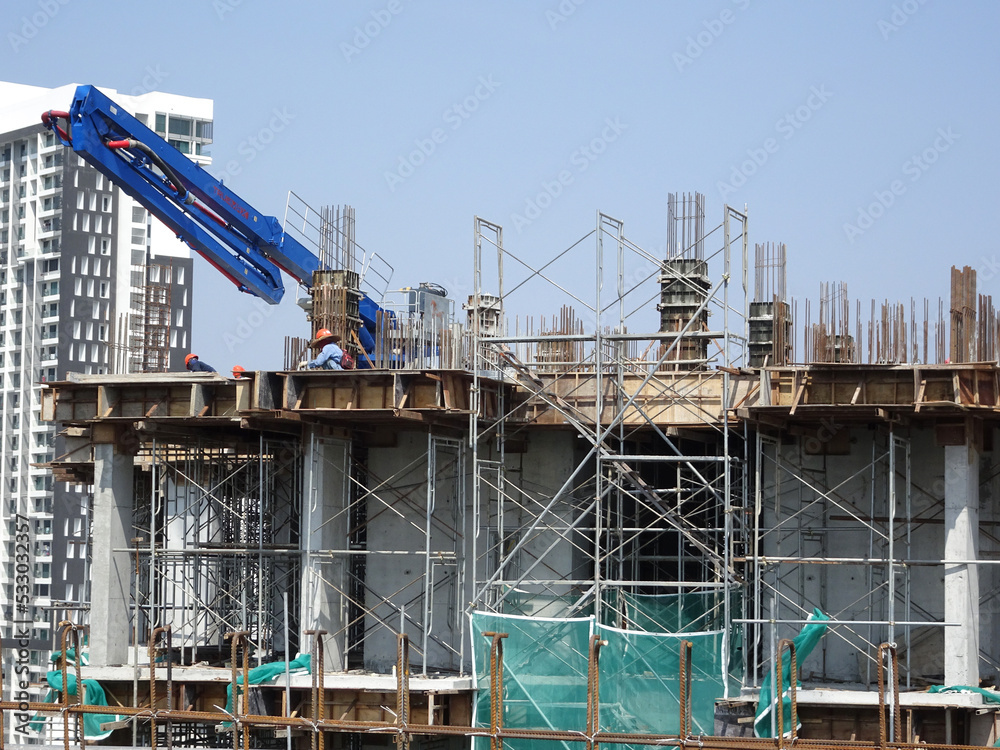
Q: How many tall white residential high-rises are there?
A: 1